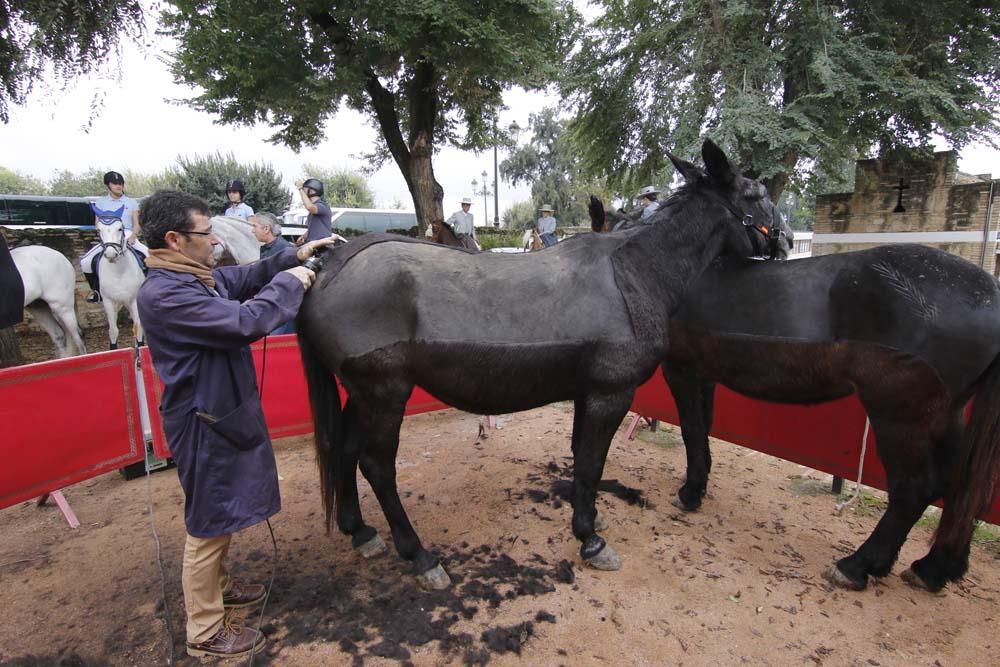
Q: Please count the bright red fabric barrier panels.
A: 3